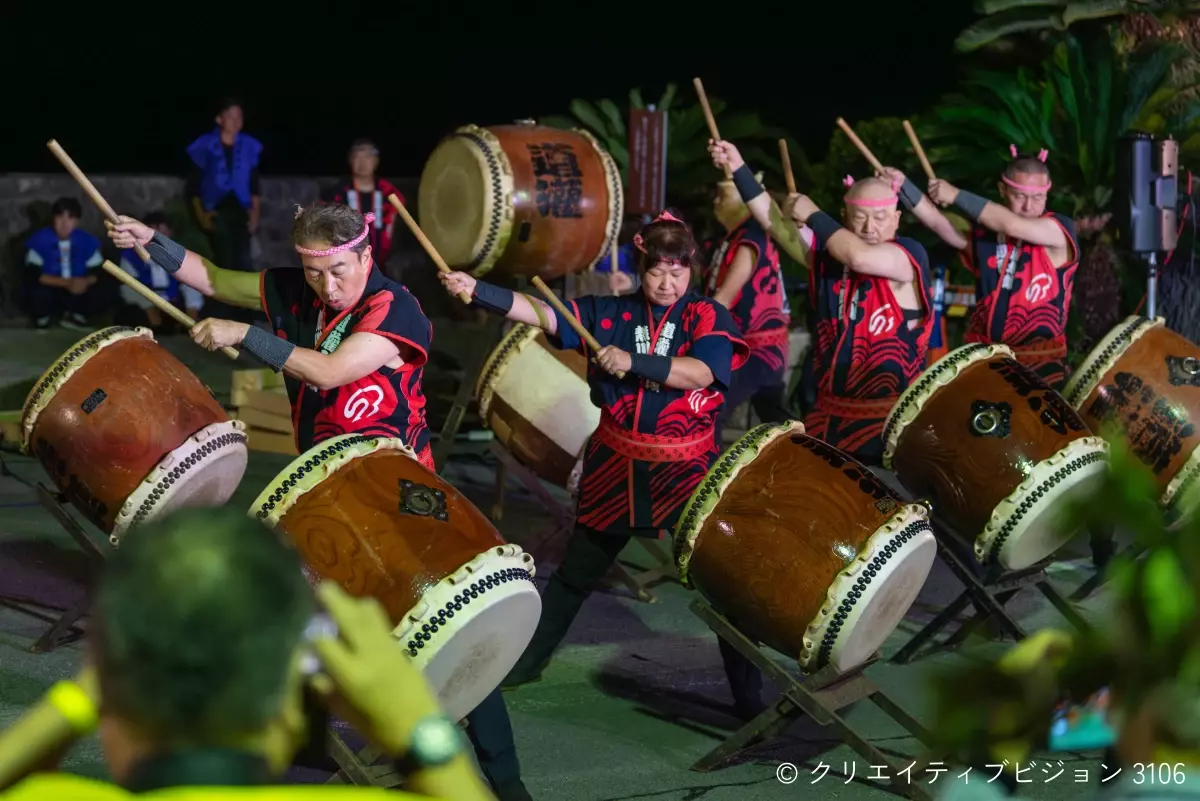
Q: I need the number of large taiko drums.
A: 7